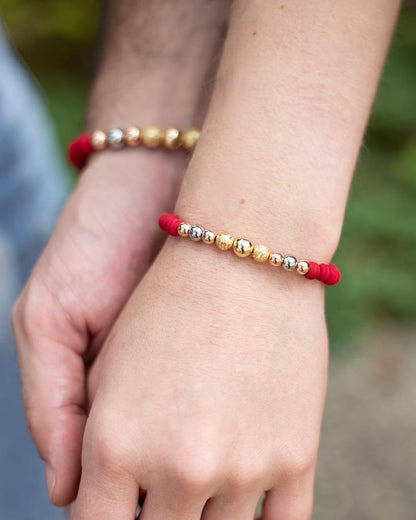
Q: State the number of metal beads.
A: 15